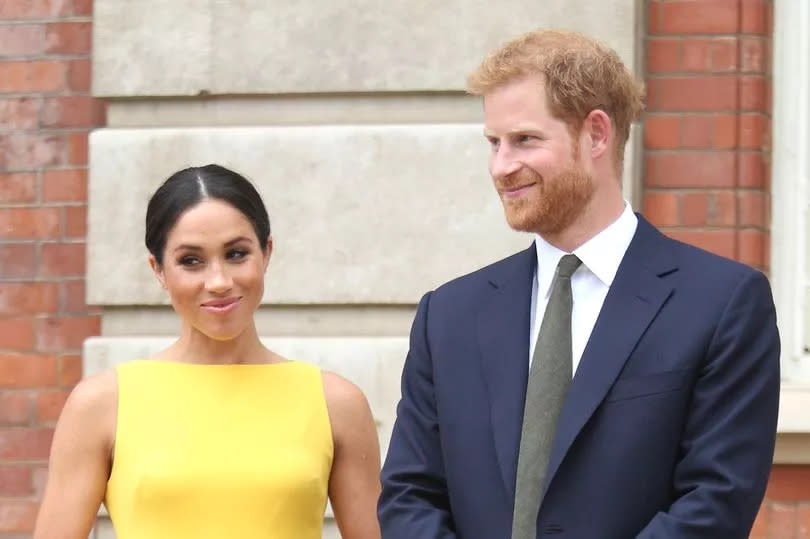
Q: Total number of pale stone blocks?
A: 3